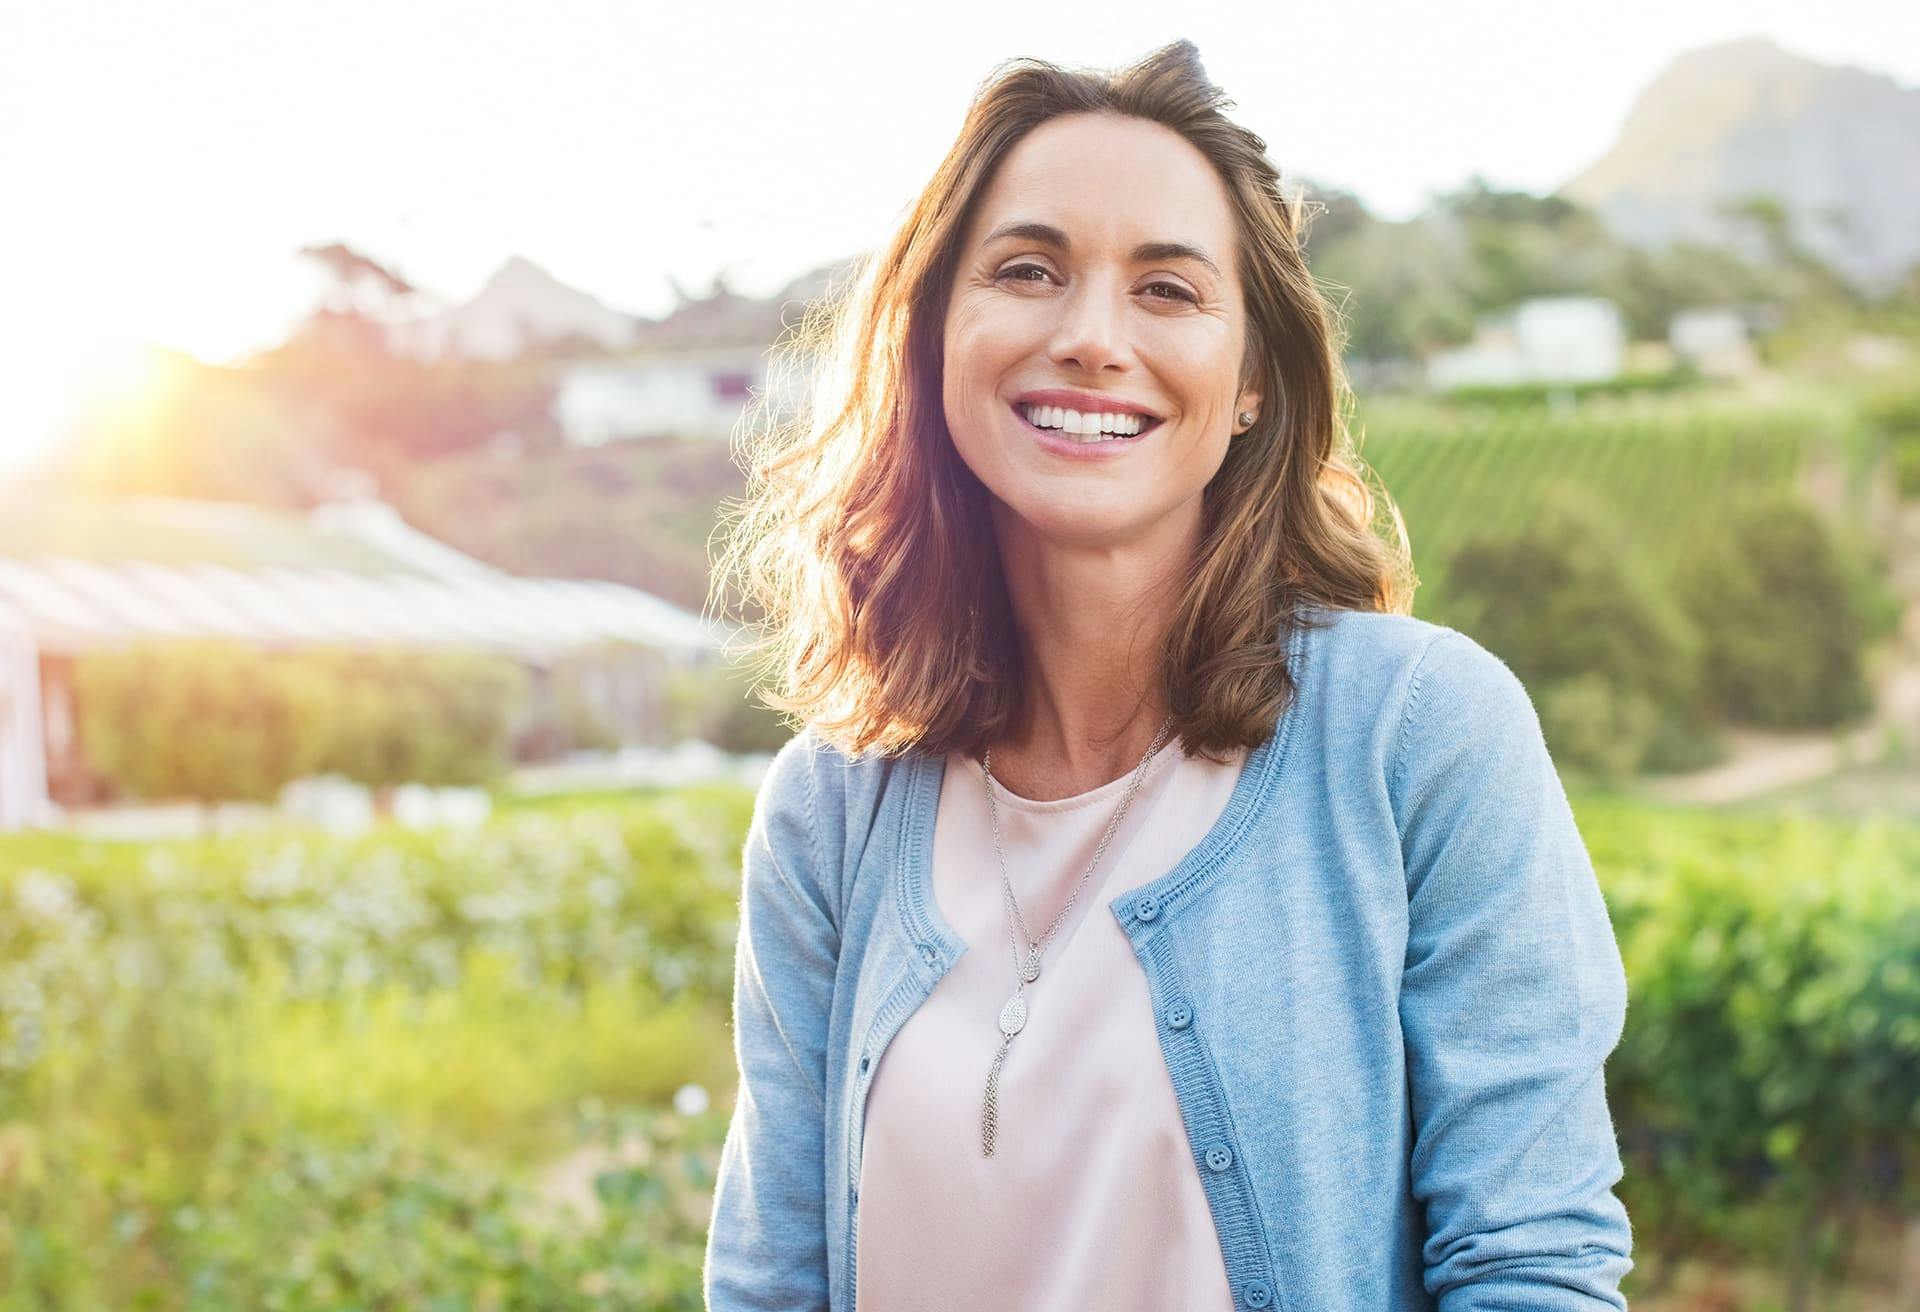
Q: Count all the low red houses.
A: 0